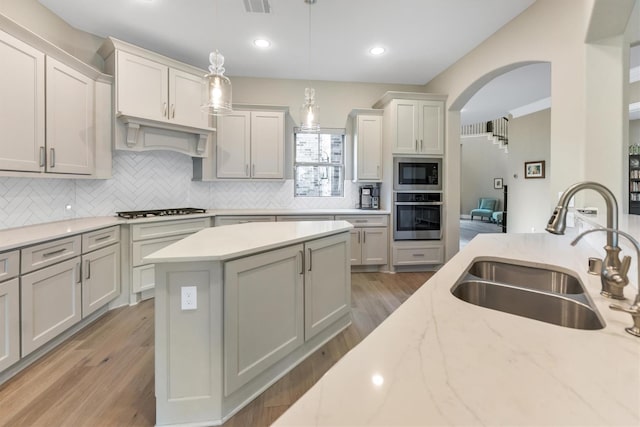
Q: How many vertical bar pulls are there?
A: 15